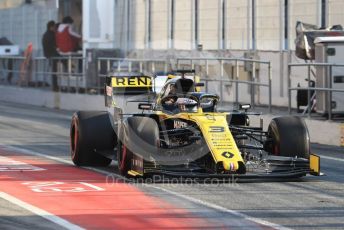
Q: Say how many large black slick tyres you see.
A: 3